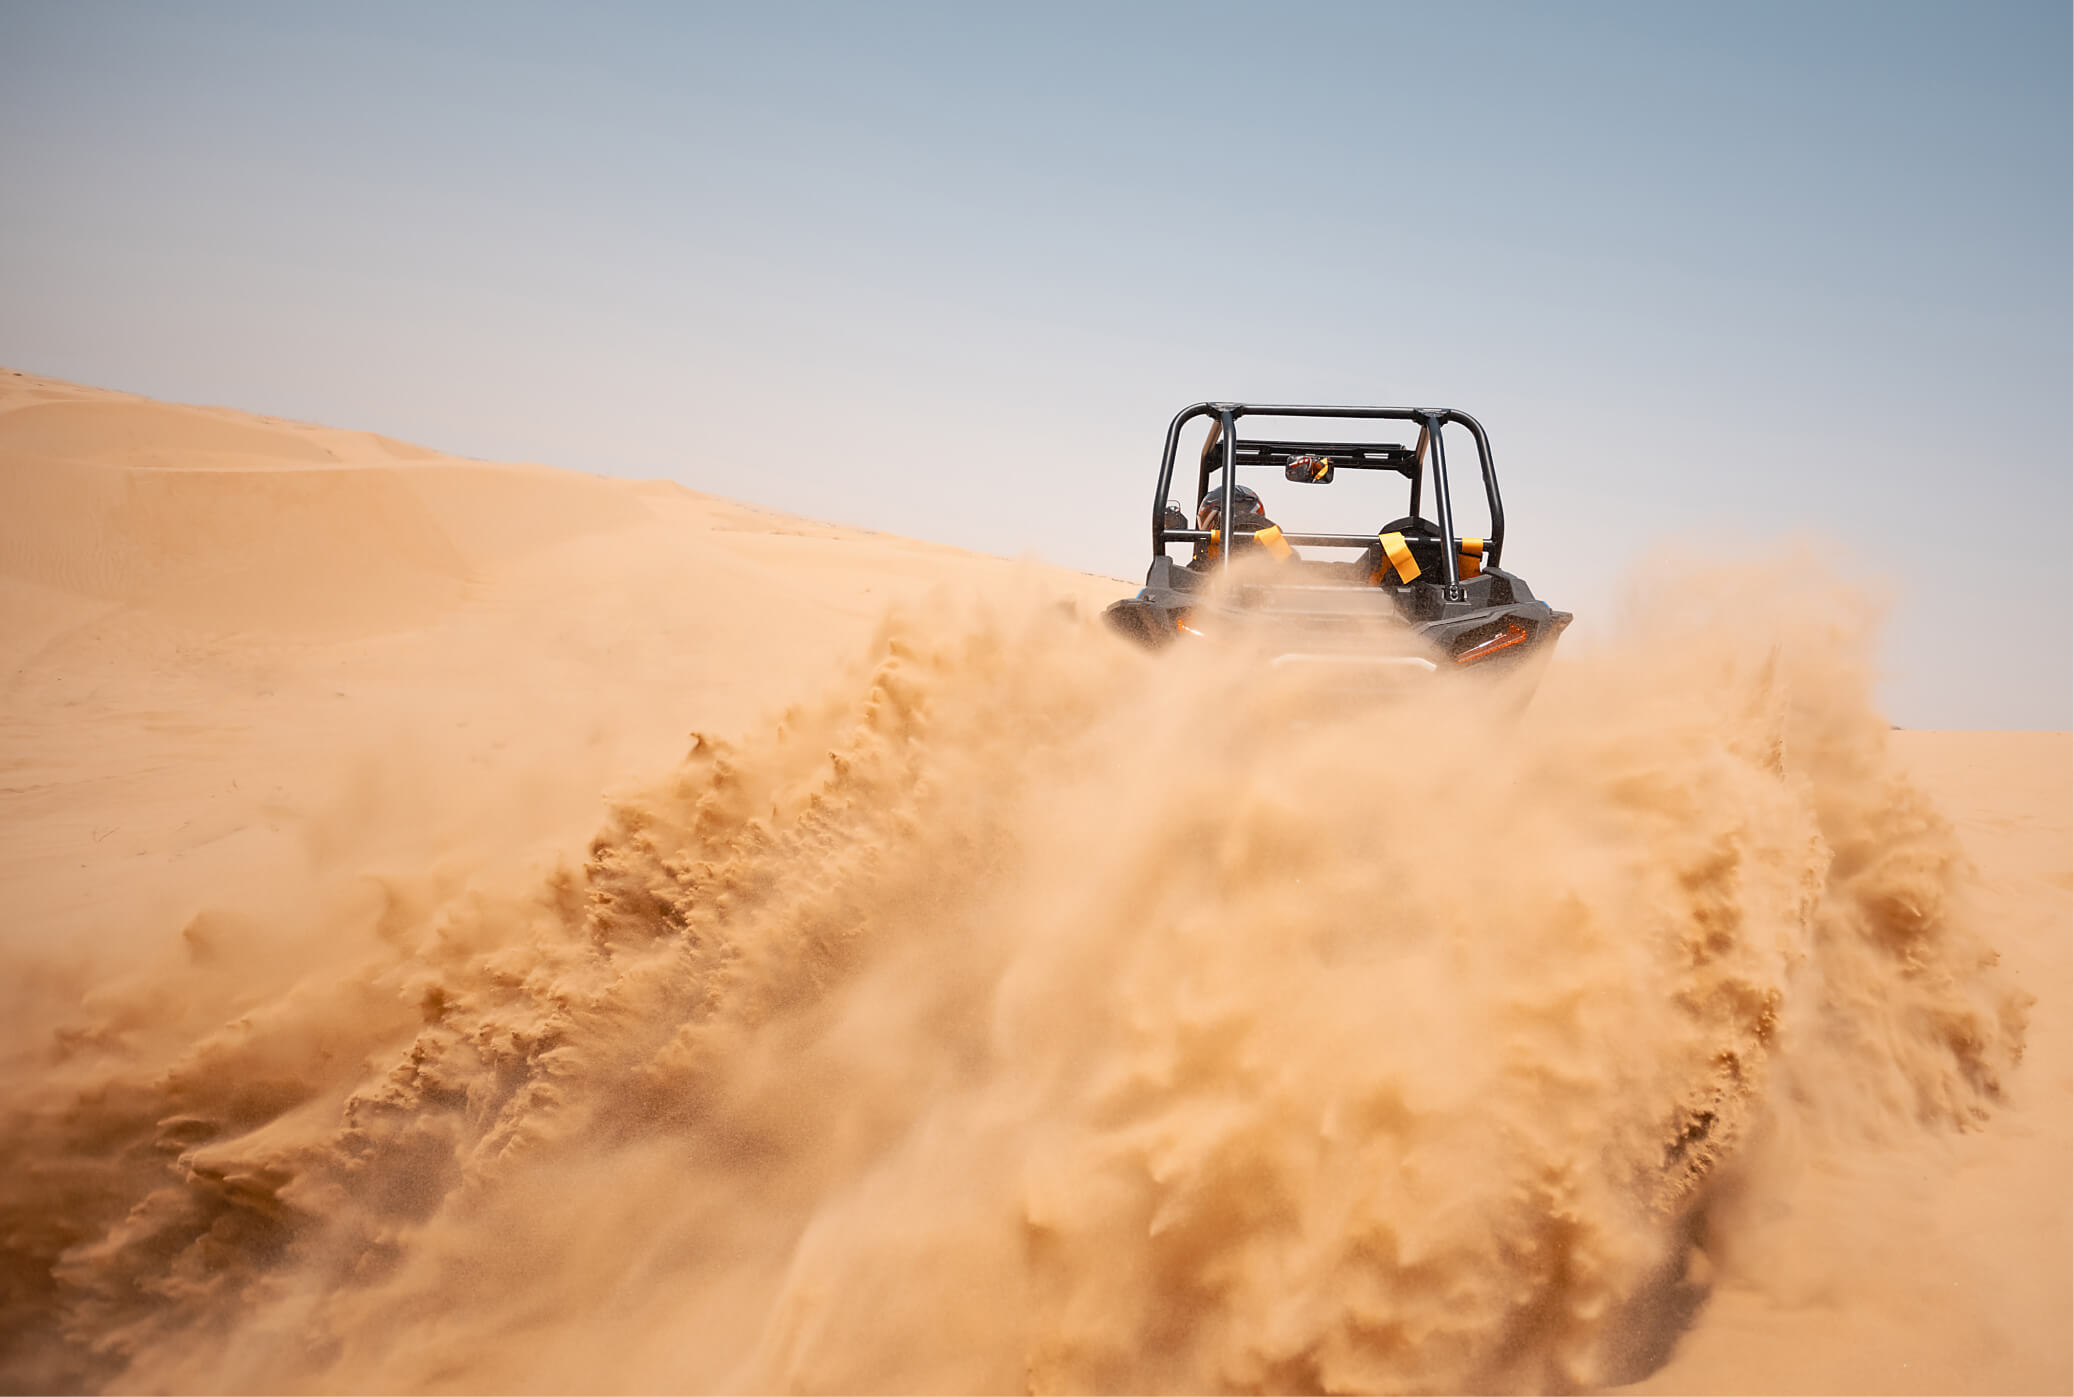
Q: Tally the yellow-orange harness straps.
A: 4